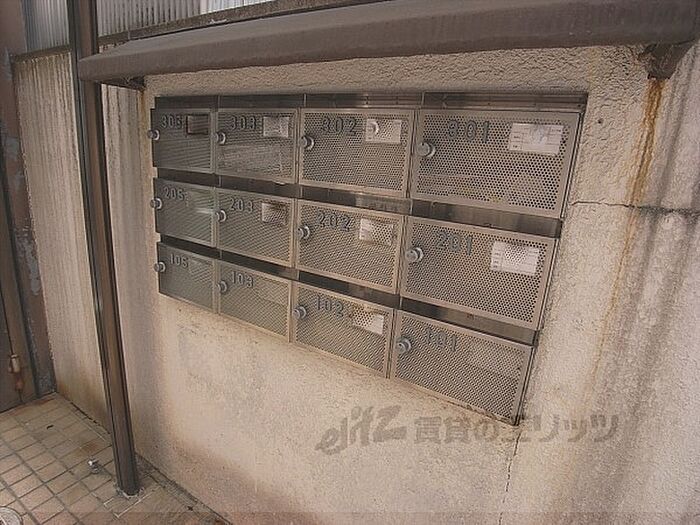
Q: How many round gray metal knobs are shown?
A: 12